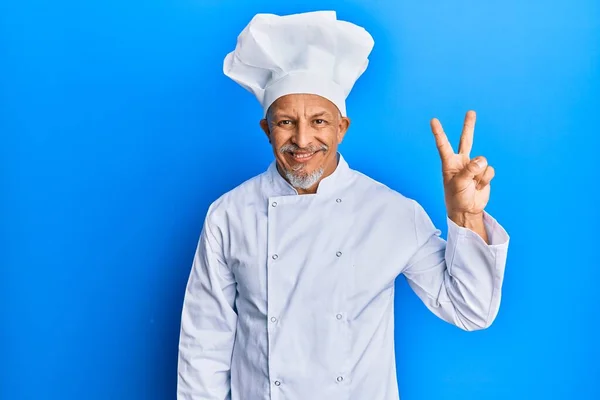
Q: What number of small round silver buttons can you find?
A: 8